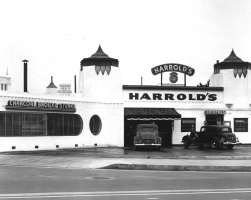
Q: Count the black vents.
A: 5